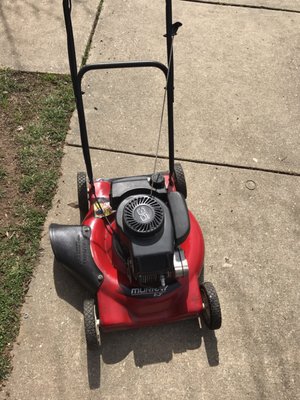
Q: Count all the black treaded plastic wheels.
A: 4